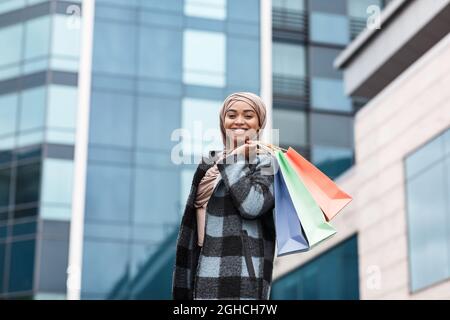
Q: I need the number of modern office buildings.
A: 2